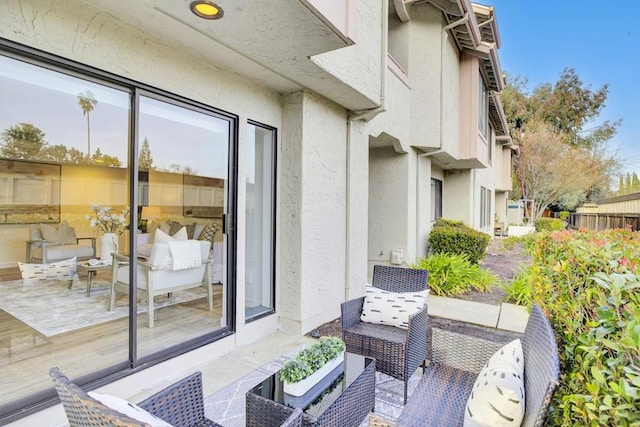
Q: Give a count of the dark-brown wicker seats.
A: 3